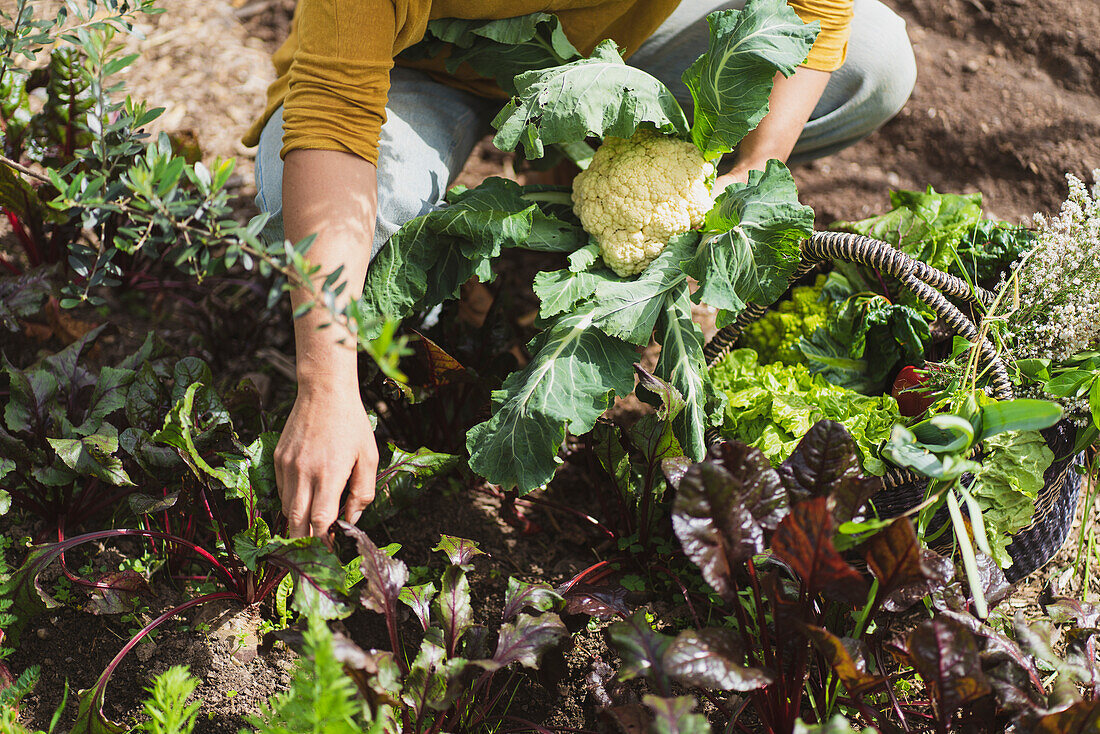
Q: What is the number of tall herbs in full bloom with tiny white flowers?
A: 1